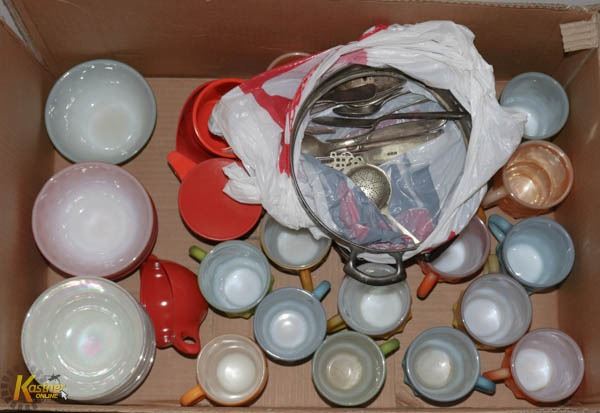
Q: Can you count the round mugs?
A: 13